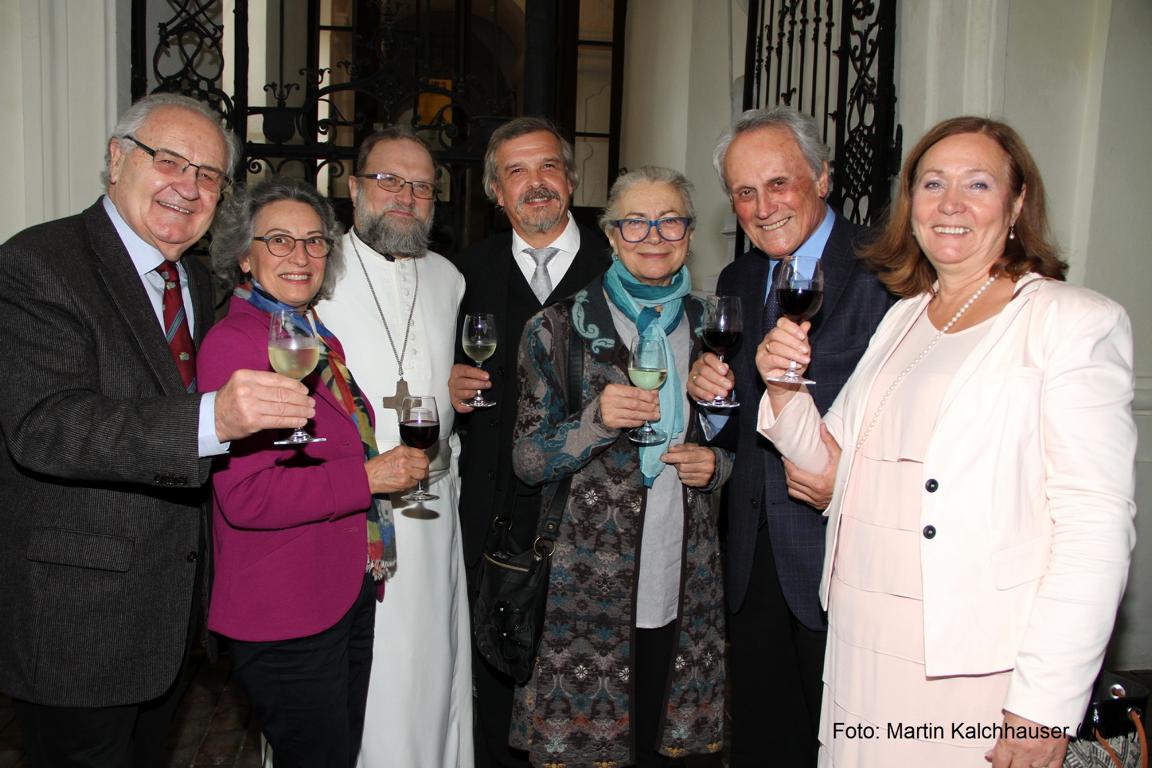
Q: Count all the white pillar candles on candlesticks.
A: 0